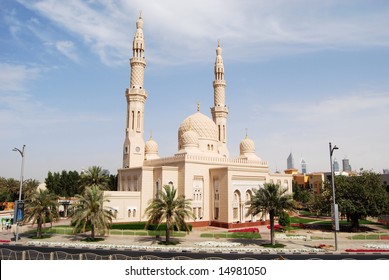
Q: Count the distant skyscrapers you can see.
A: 4